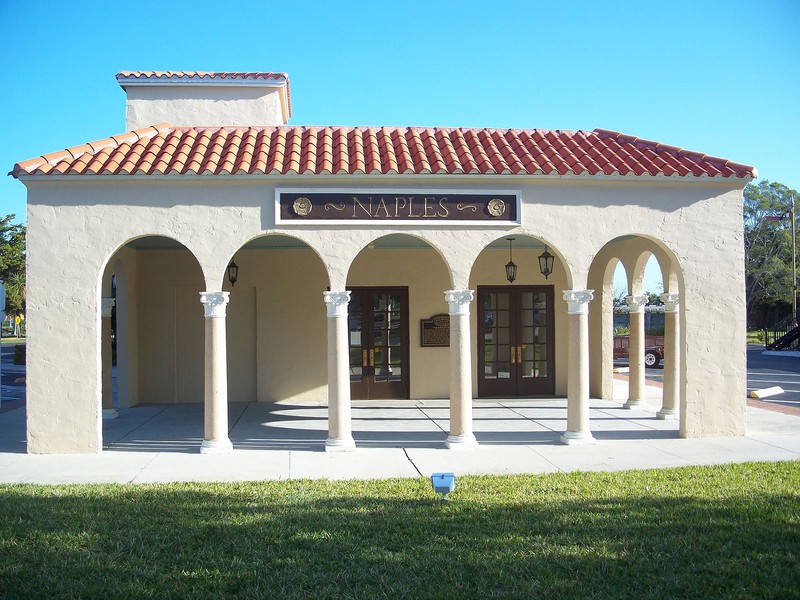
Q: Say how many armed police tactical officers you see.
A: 0